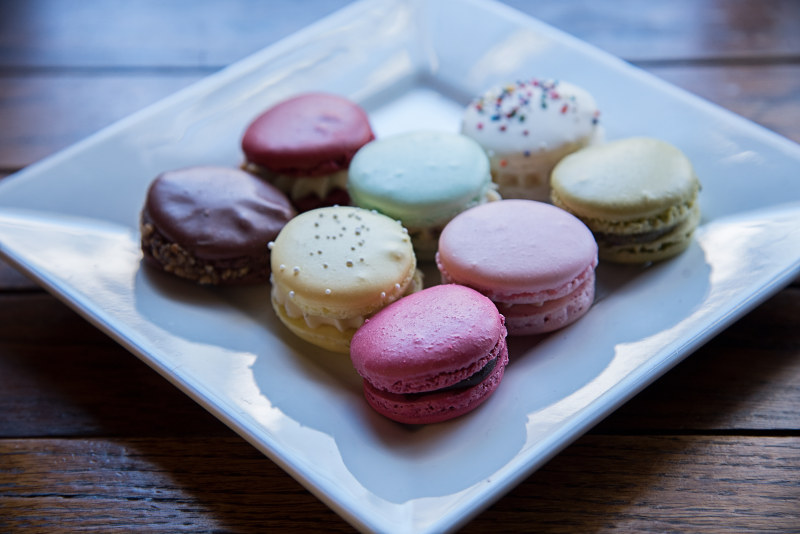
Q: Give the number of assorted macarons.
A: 8